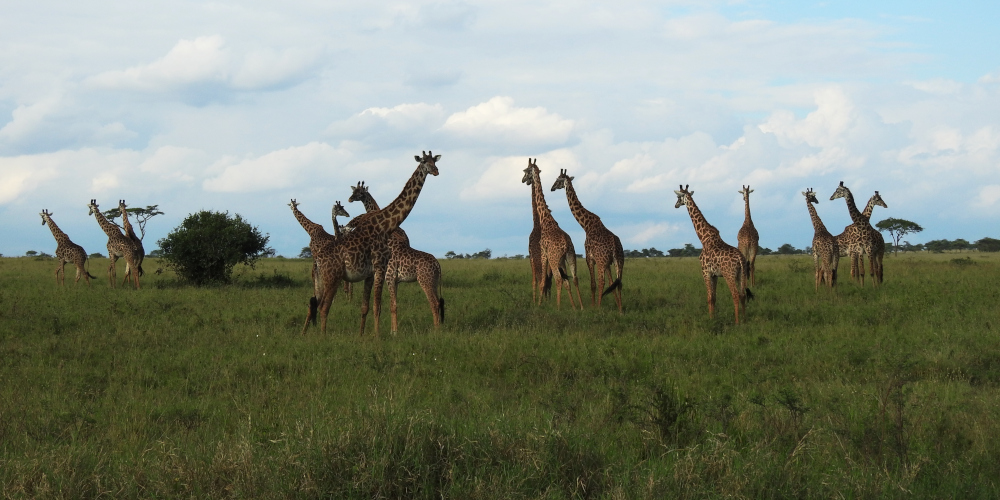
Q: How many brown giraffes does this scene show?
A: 15